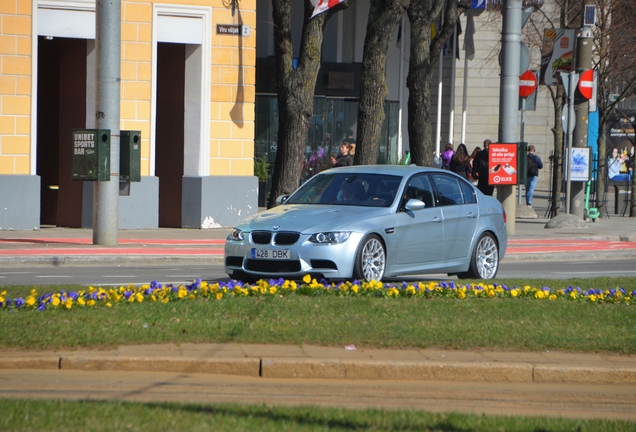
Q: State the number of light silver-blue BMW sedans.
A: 1